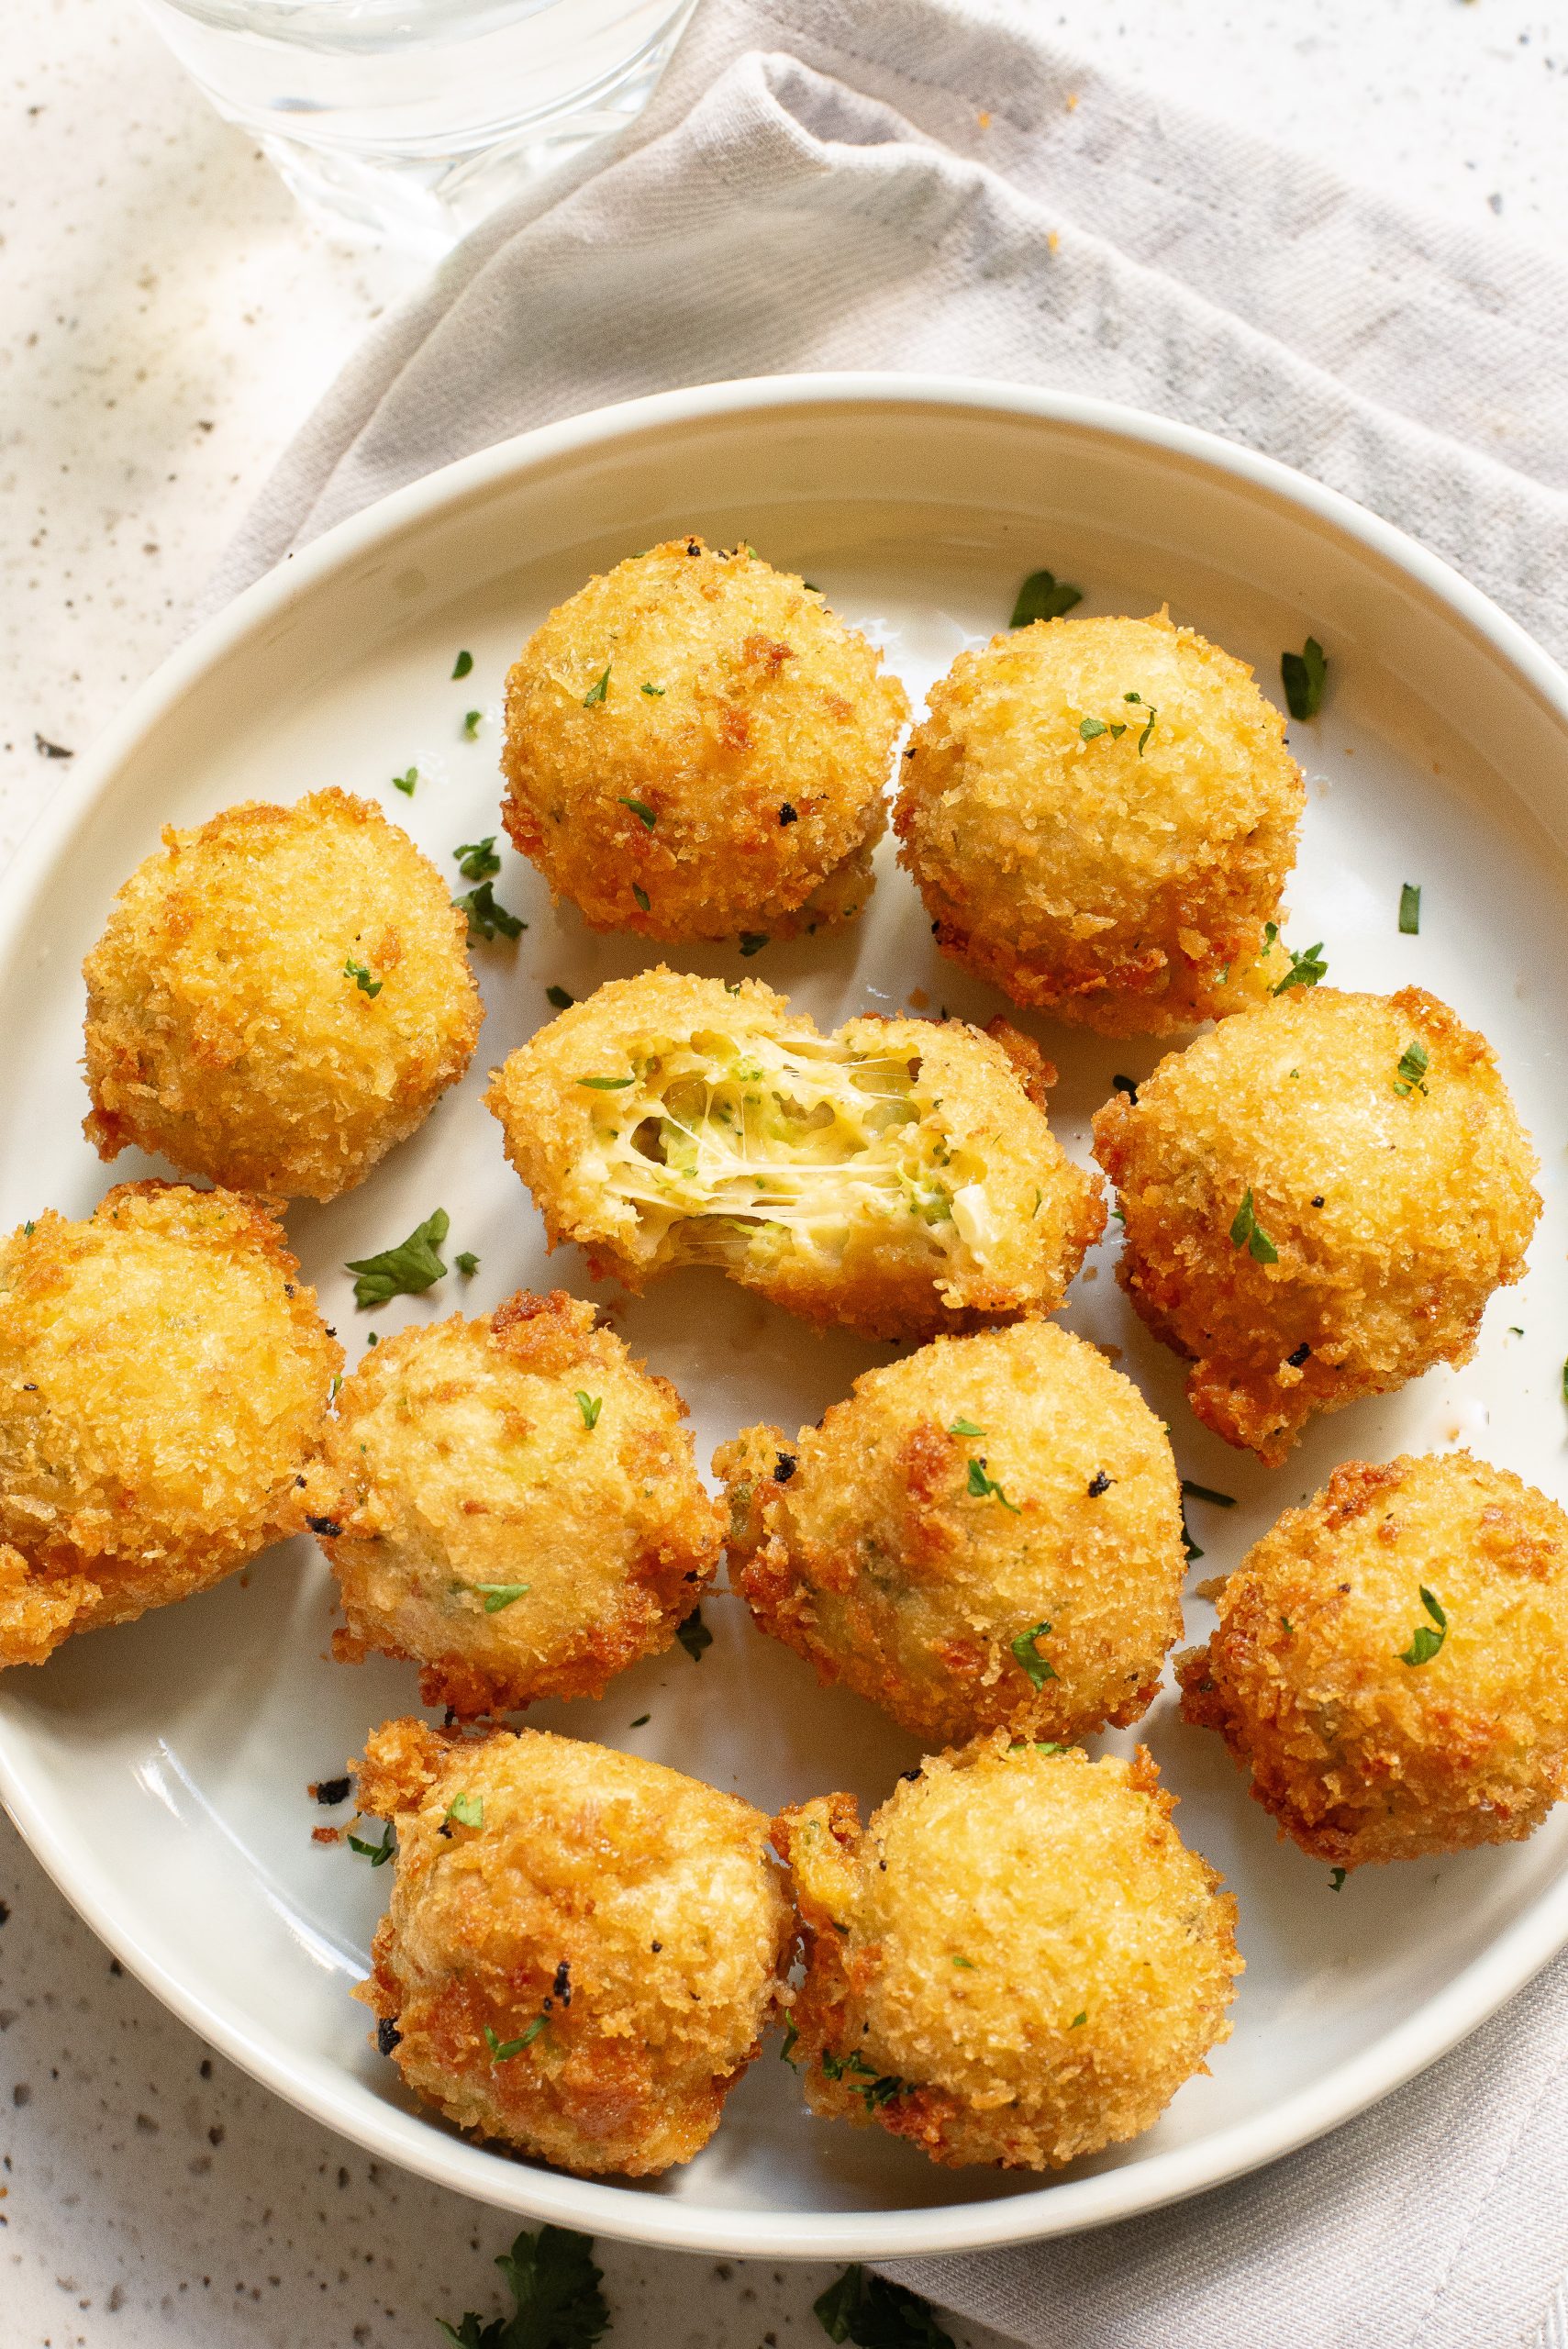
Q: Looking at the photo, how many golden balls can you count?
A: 11